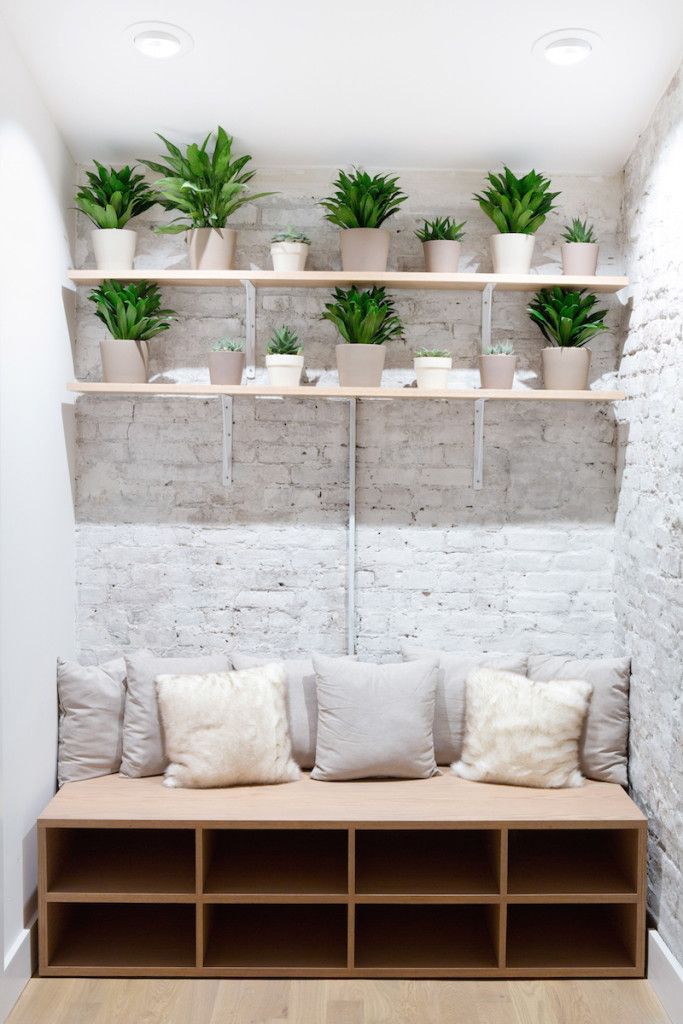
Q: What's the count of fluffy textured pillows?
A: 2